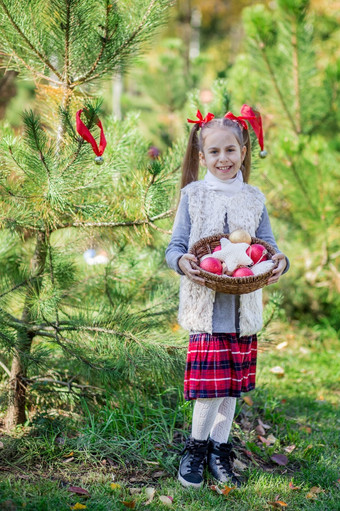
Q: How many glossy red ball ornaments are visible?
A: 4